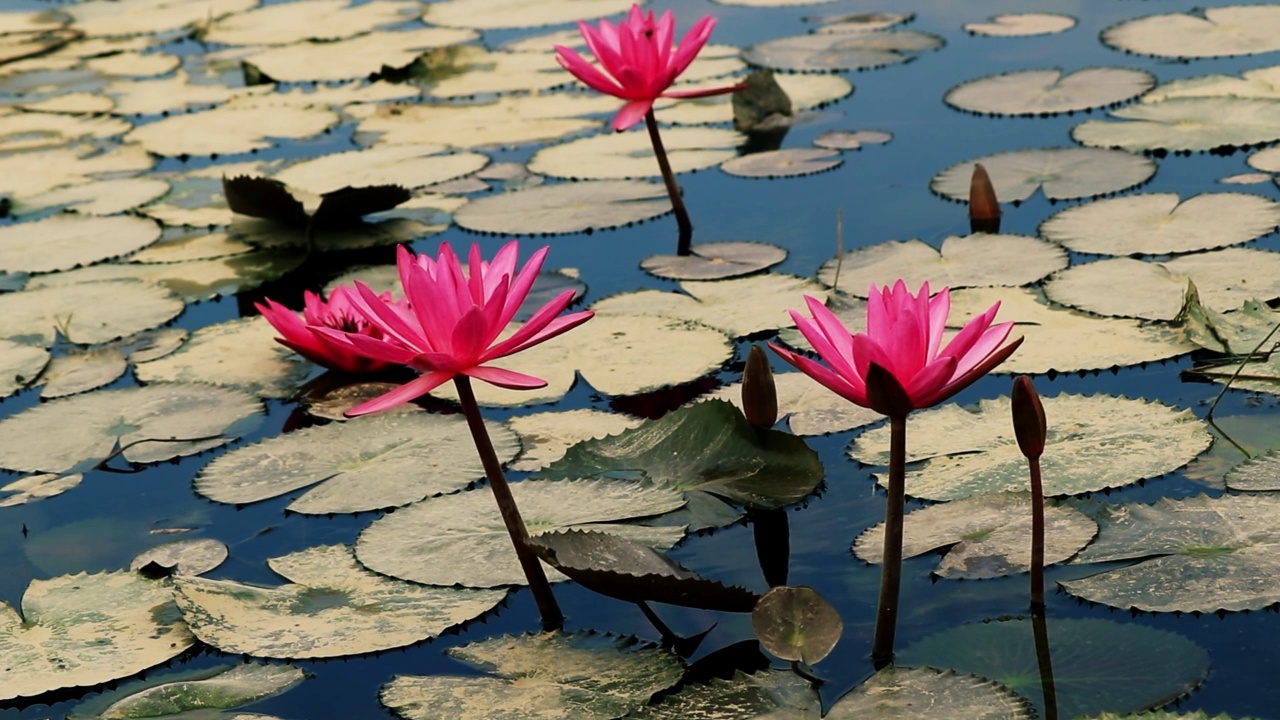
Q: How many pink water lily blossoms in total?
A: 4